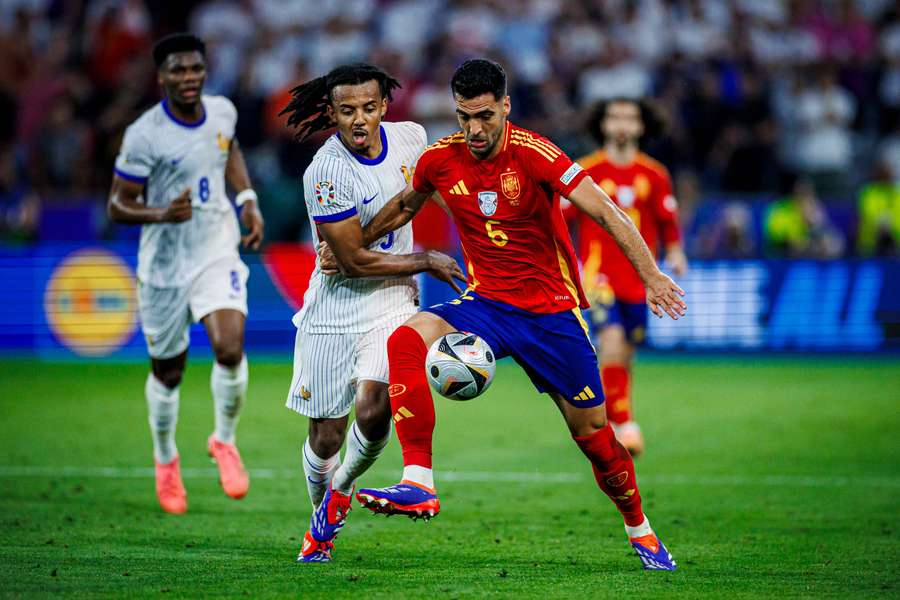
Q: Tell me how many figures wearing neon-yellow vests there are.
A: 2